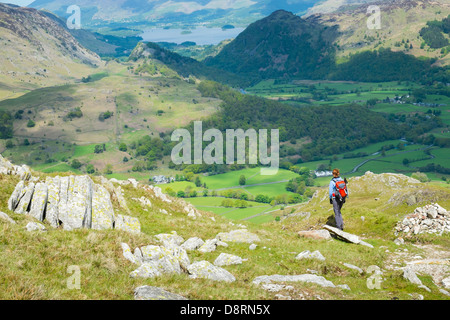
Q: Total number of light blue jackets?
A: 1